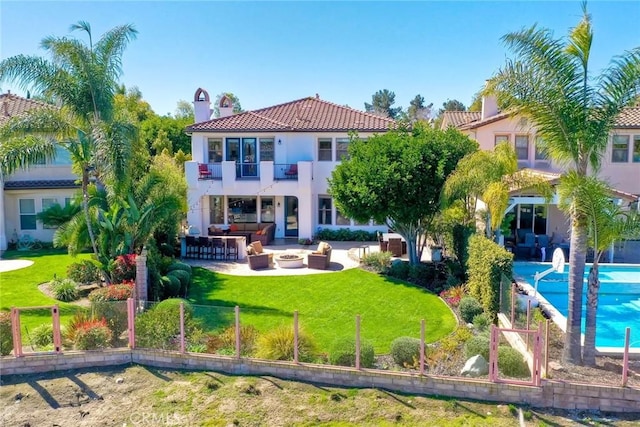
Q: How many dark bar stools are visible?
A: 4